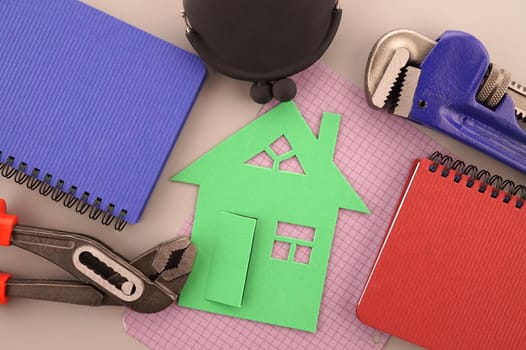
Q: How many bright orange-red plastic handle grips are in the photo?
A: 2